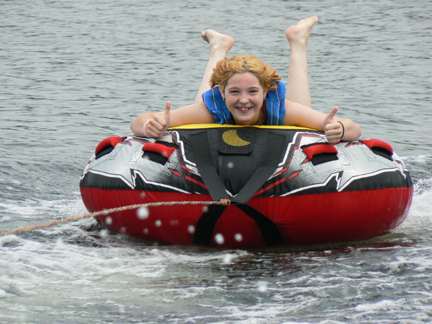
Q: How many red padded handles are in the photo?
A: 4